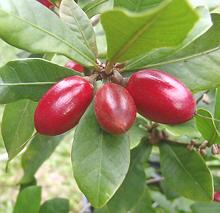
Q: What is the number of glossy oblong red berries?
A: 3